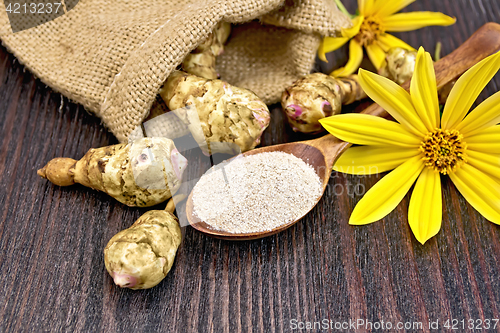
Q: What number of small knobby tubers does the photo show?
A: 6